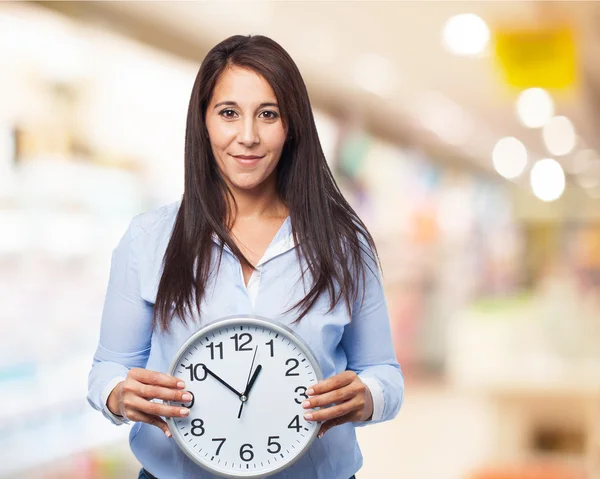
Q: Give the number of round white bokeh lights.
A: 5